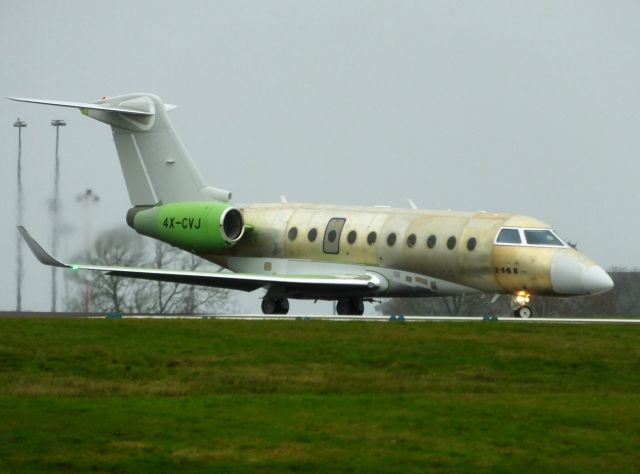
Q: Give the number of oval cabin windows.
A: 10